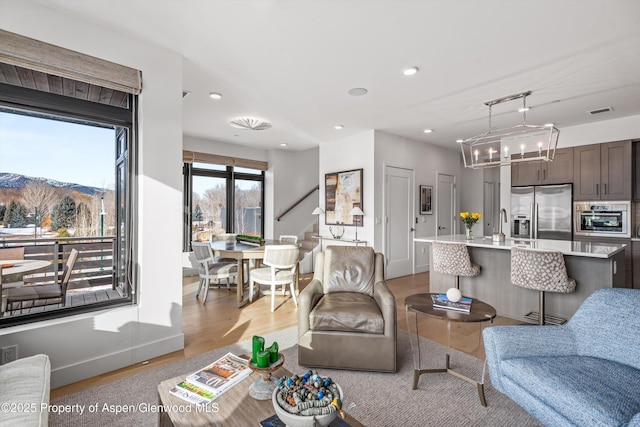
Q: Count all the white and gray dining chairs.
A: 4